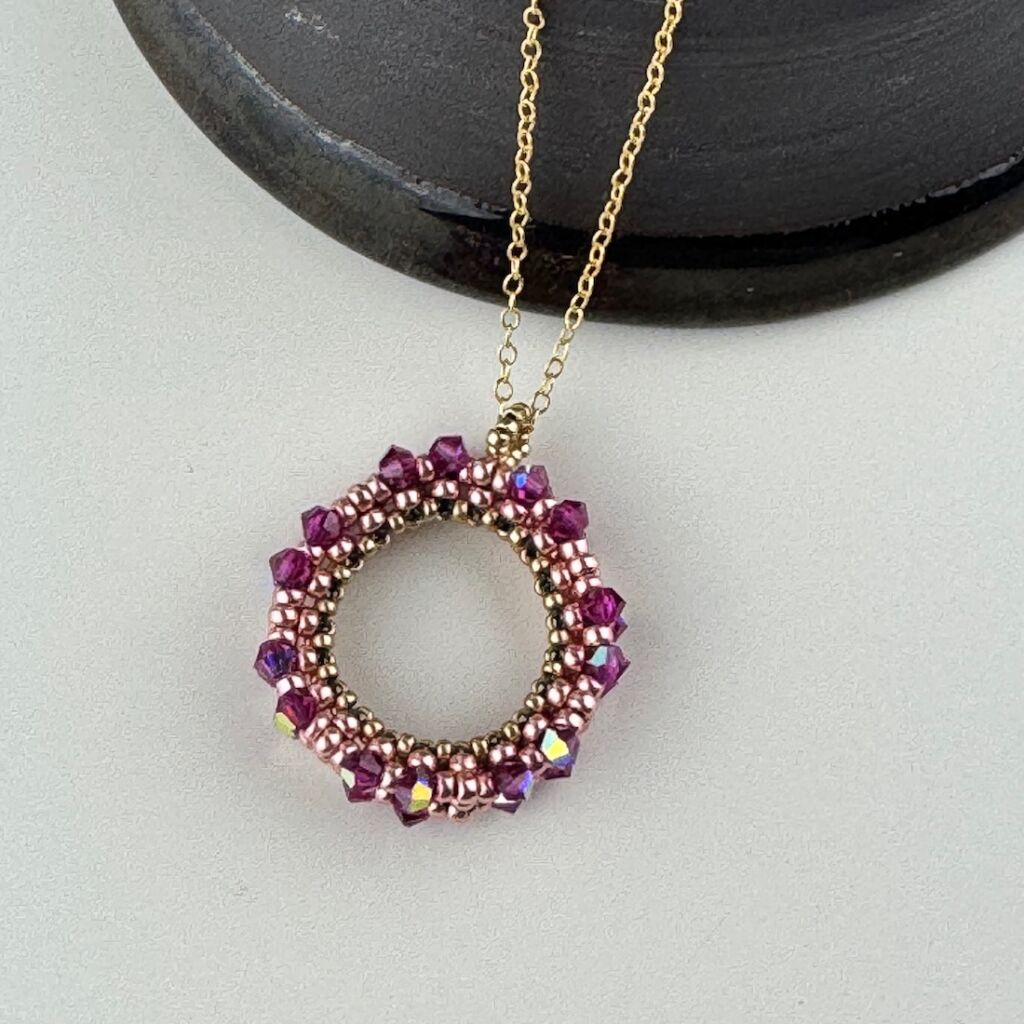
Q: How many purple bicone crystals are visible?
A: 14